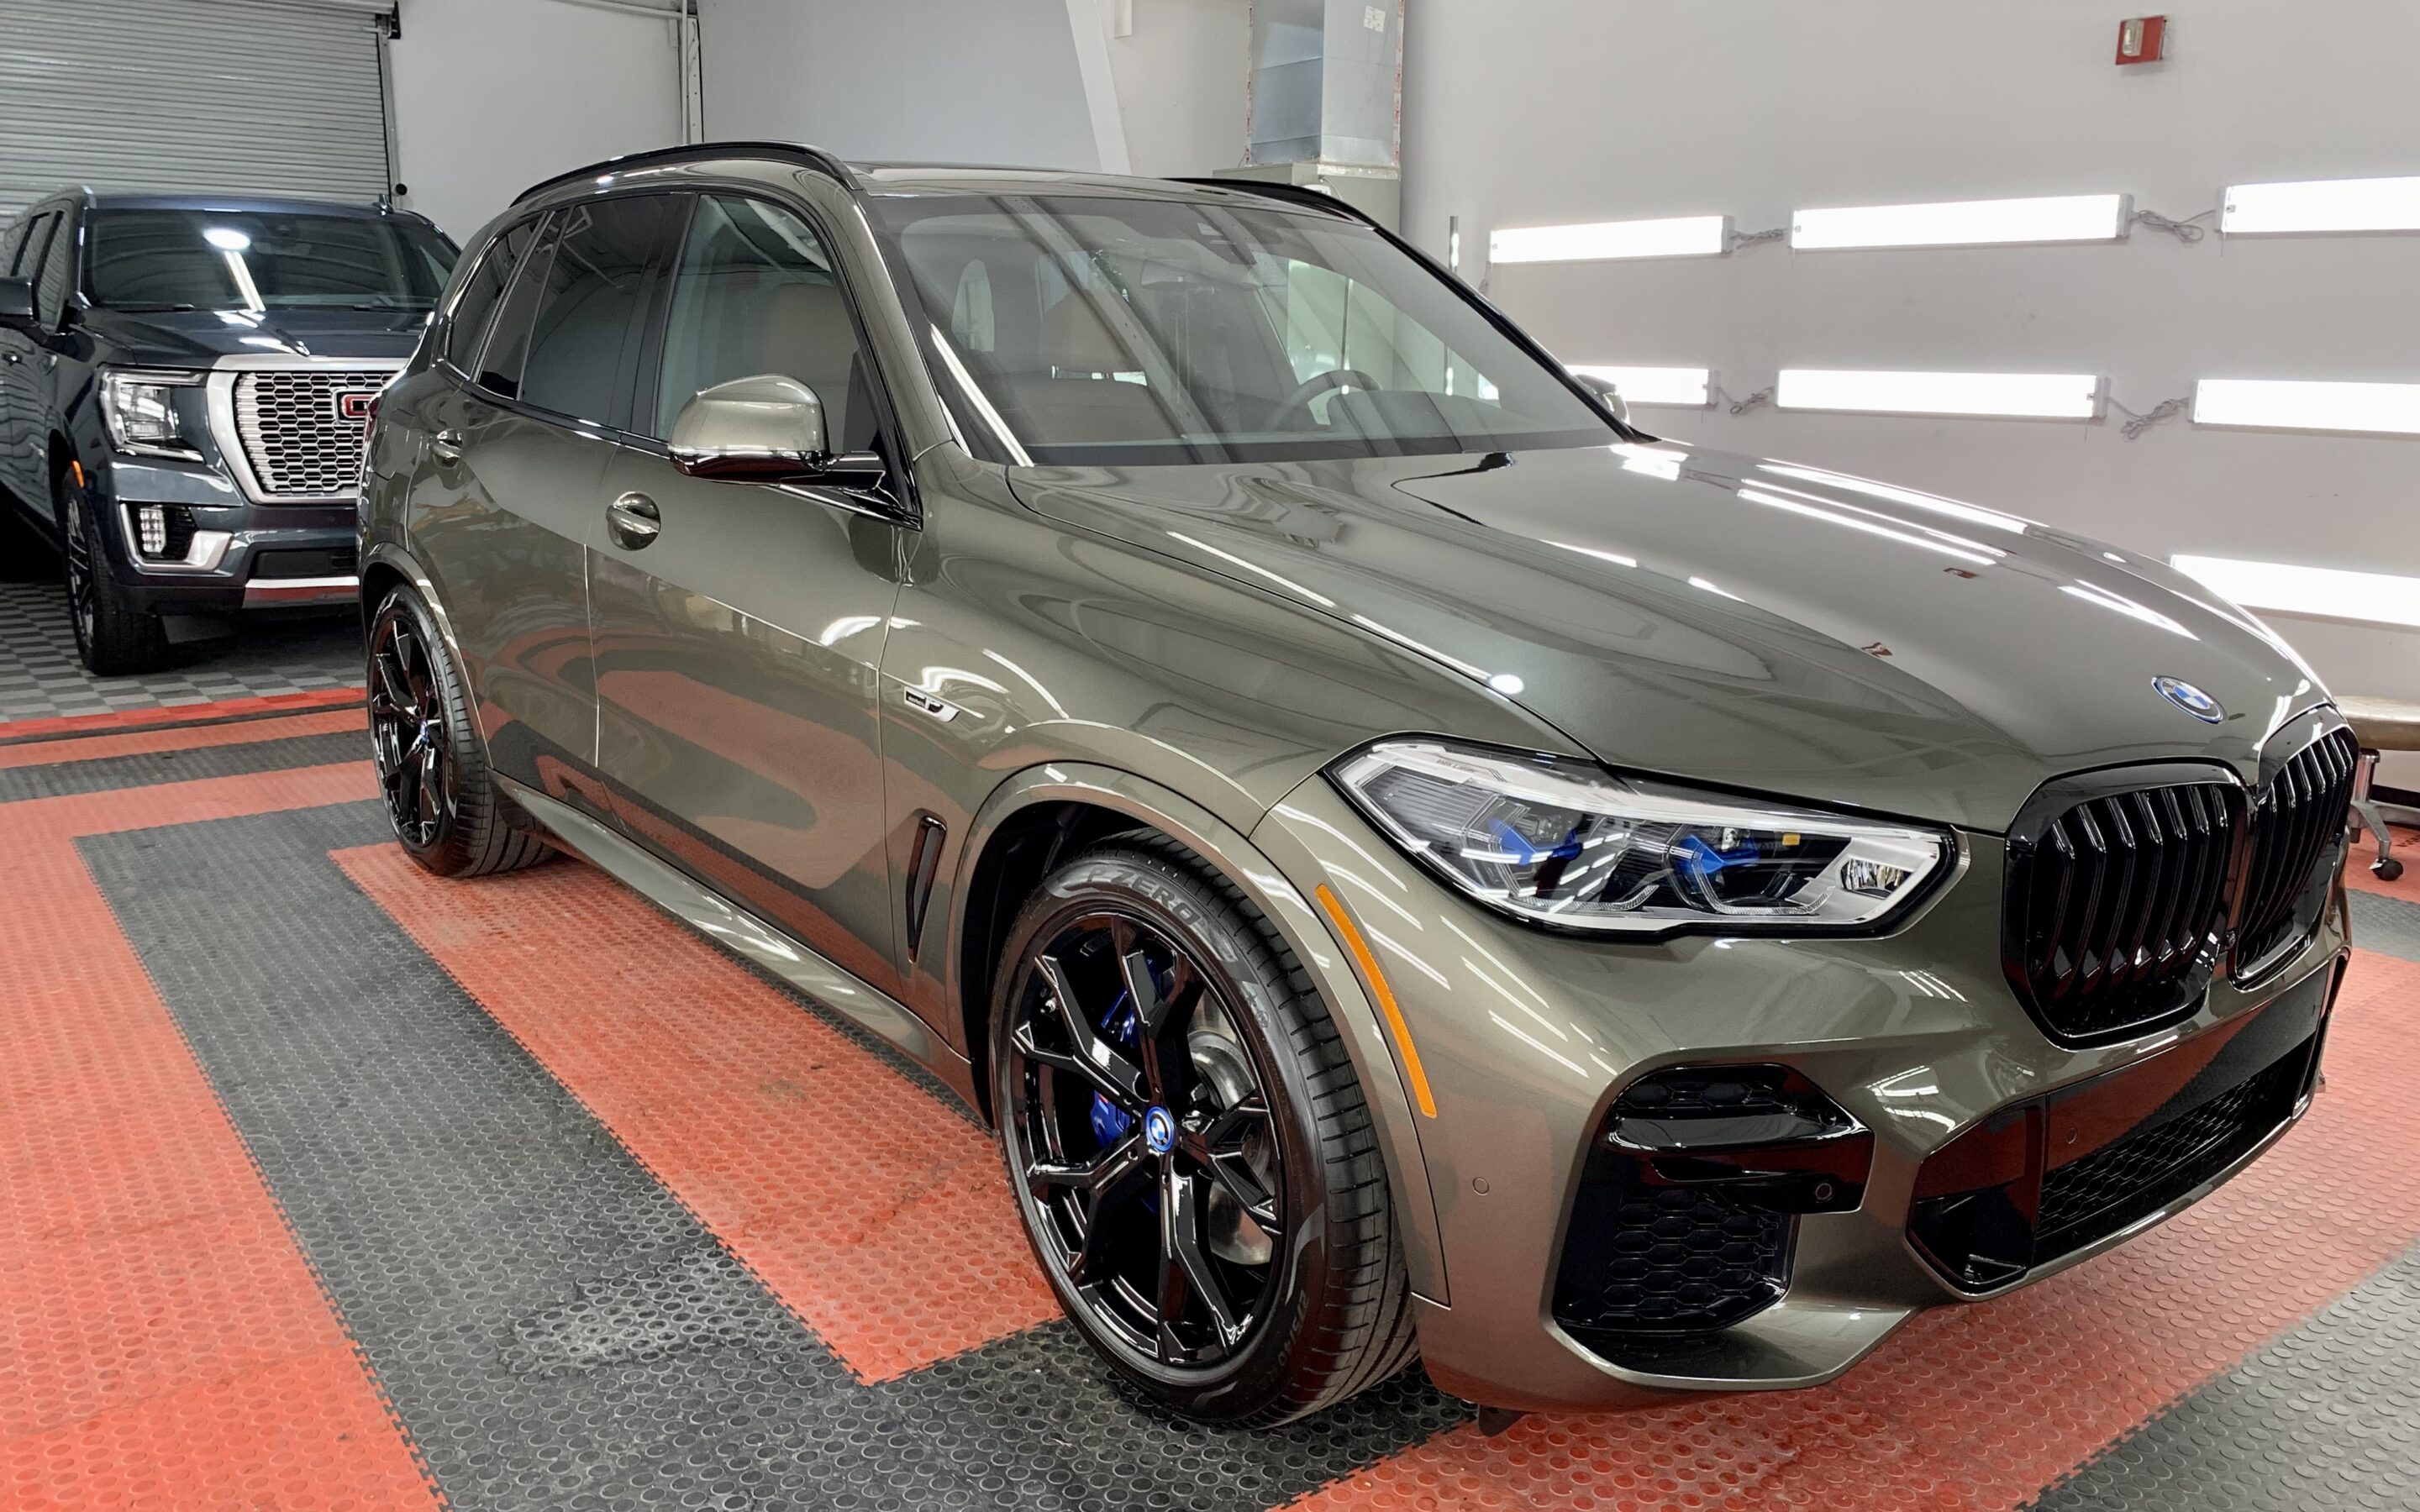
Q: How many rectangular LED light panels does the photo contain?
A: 7